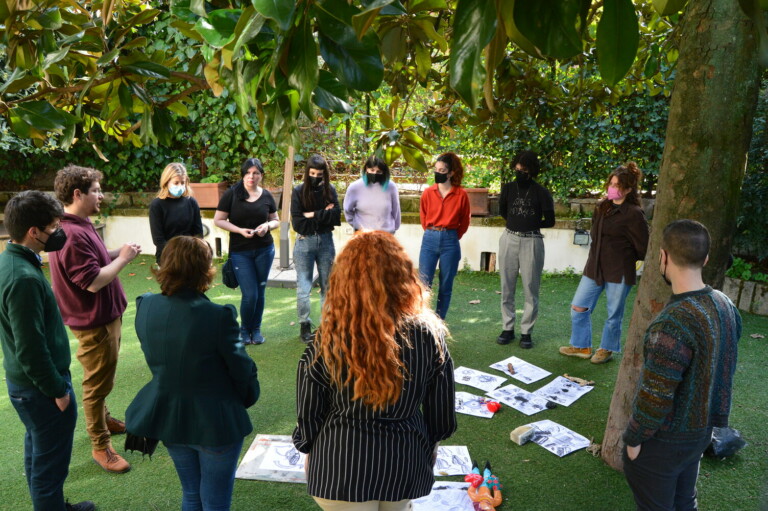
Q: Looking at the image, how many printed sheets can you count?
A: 9